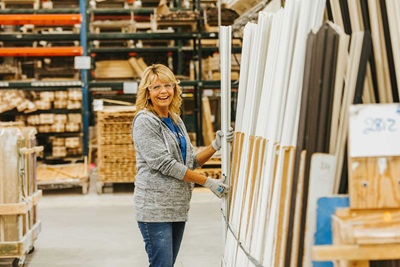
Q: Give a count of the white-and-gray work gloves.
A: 2